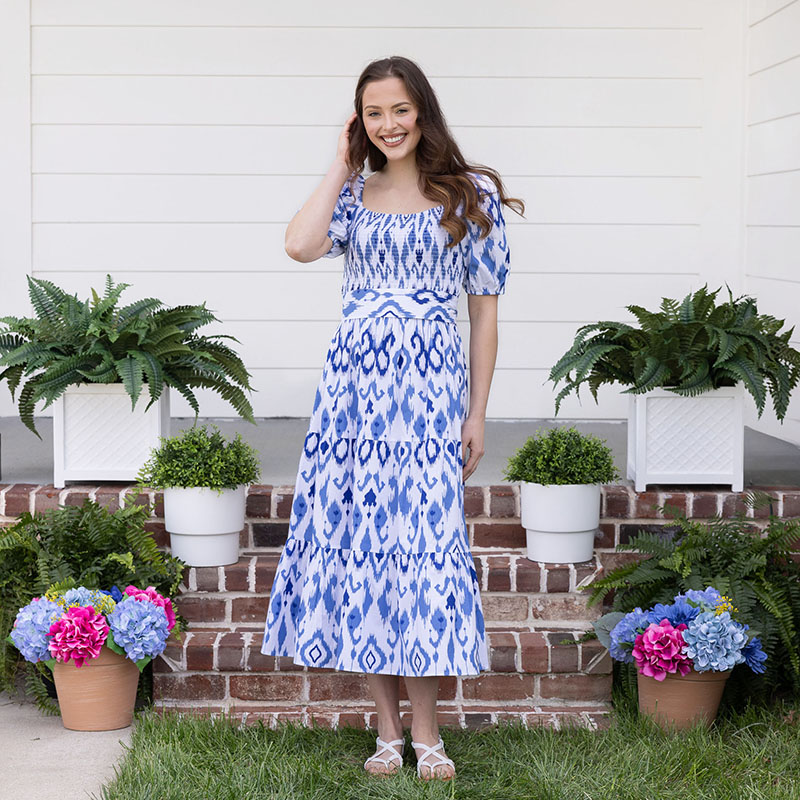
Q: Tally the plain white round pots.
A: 2